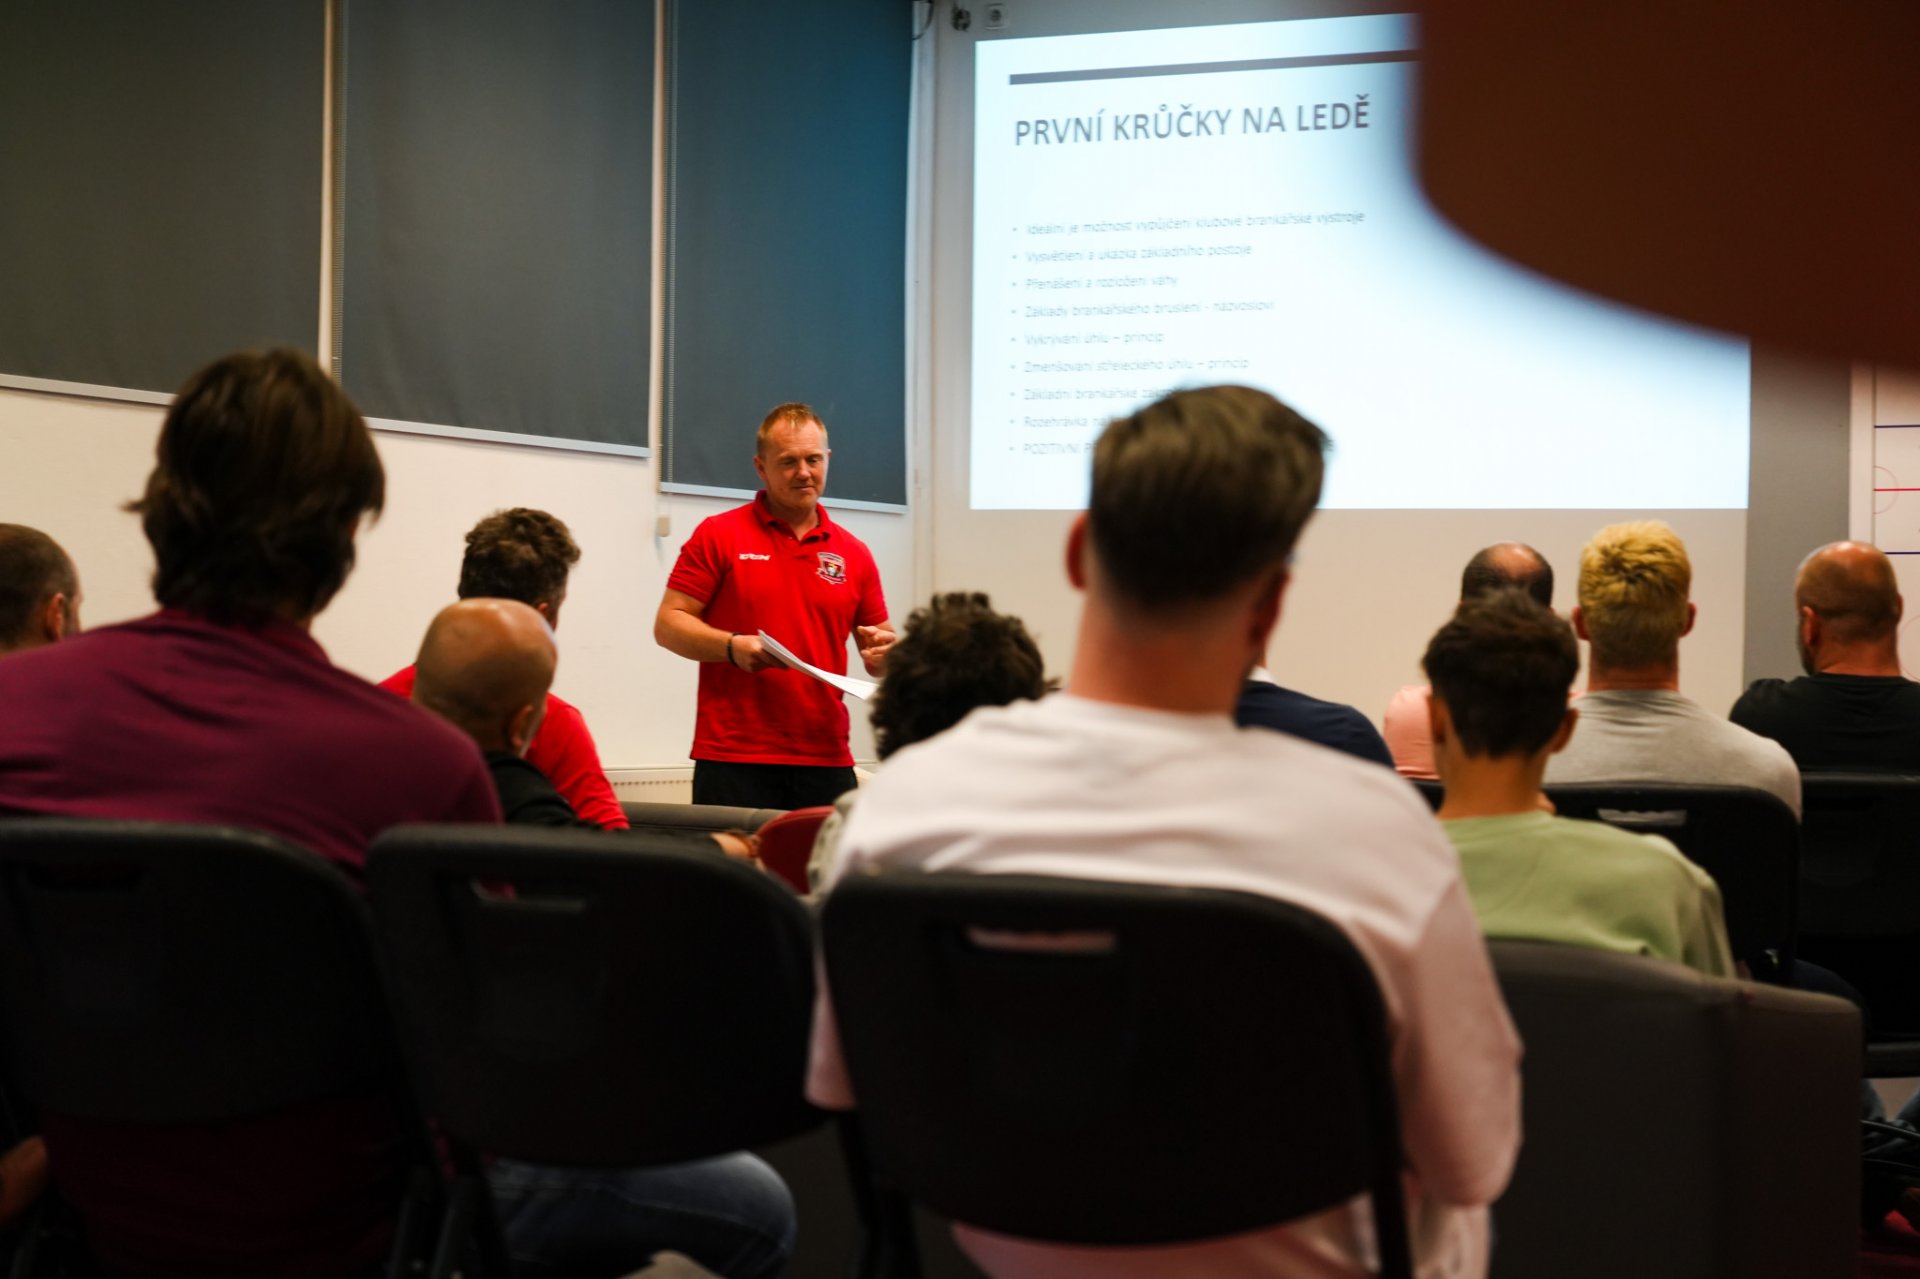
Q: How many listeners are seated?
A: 11